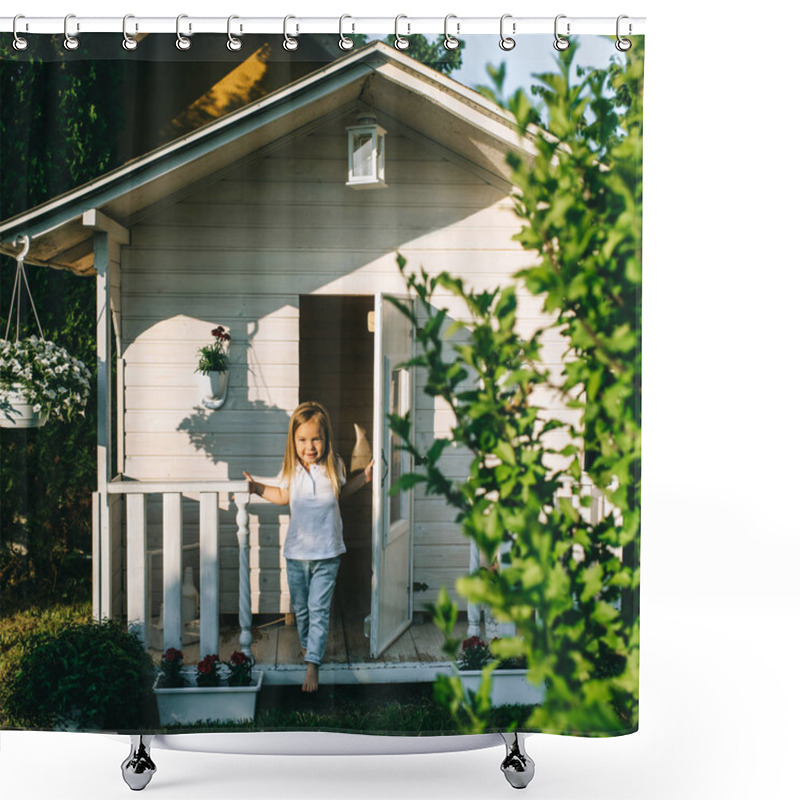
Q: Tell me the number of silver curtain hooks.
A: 12